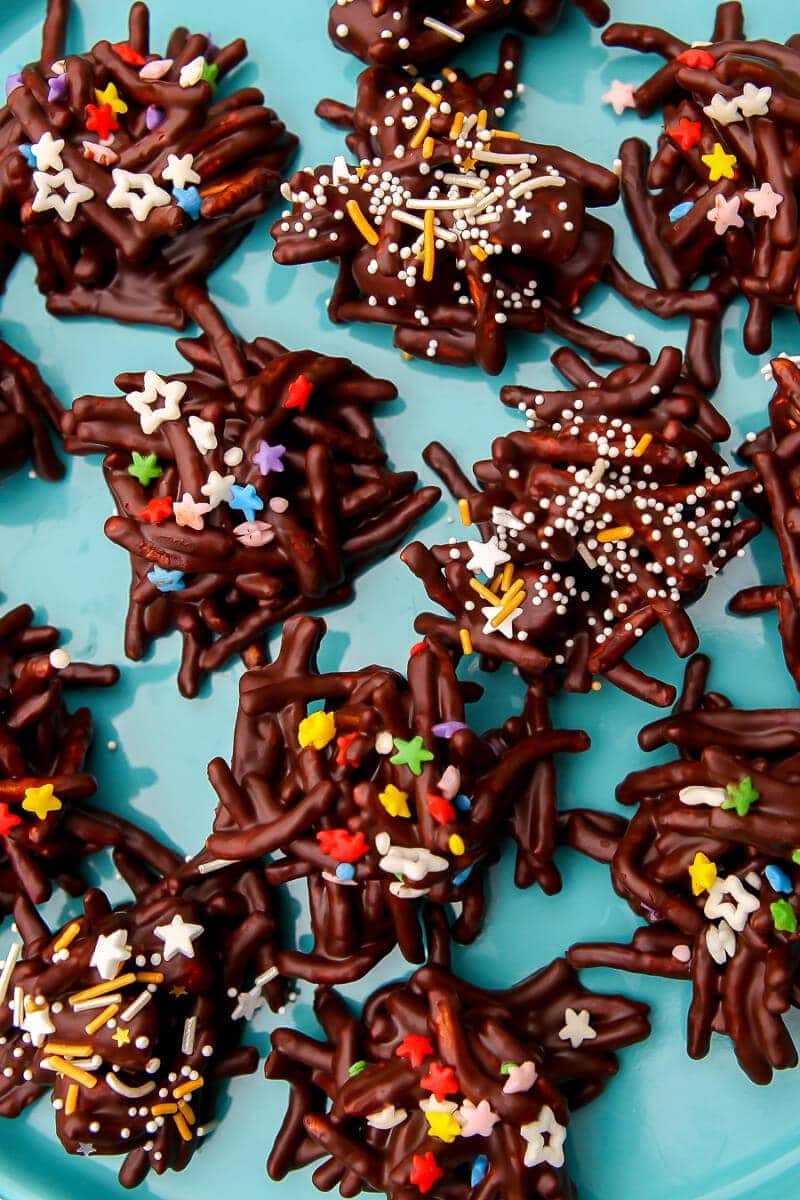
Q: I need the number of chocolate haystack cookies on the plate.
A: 13